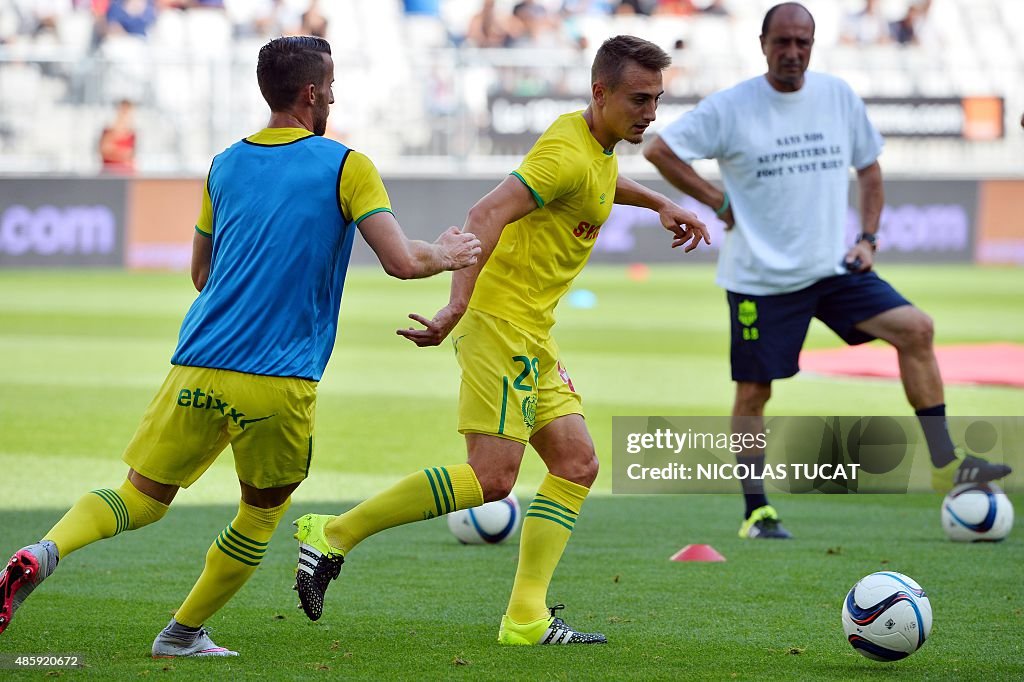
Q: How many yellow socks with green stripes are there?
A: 4